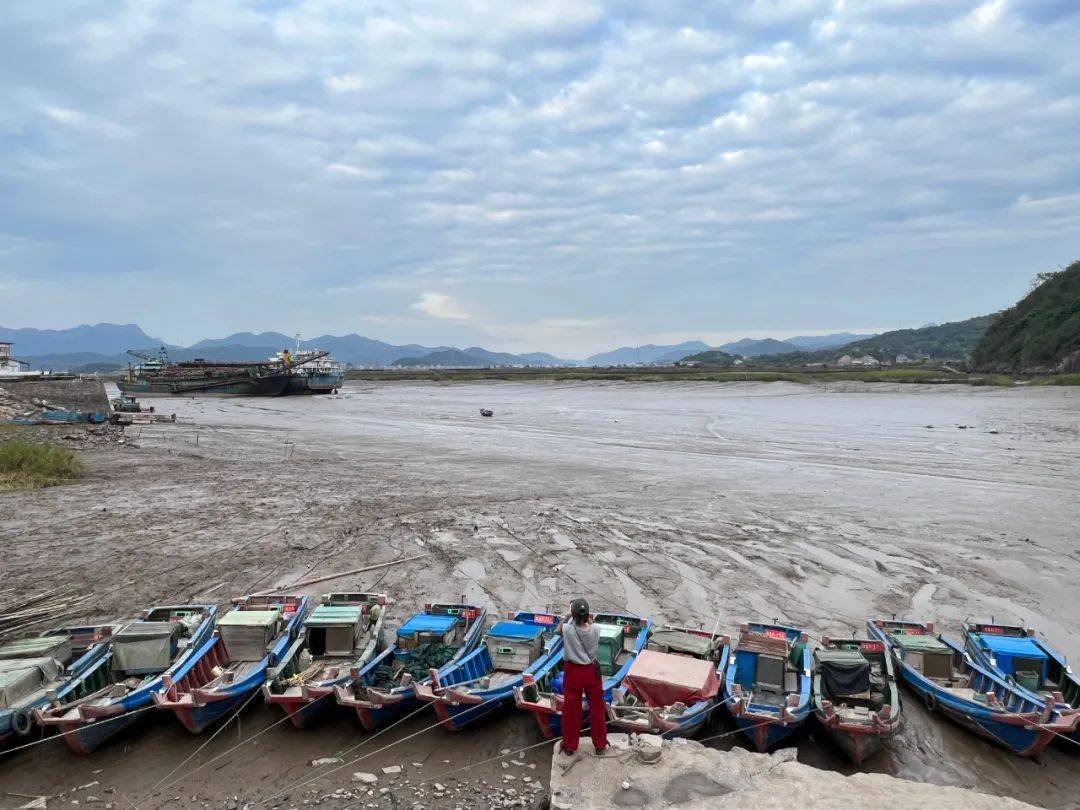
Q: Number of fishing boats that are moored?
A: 12